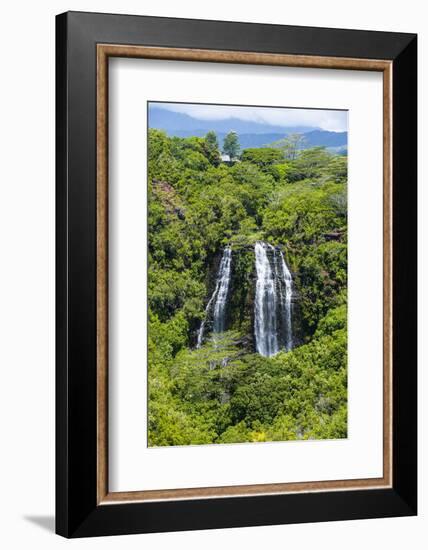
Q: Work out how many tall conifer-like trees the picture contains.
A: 2